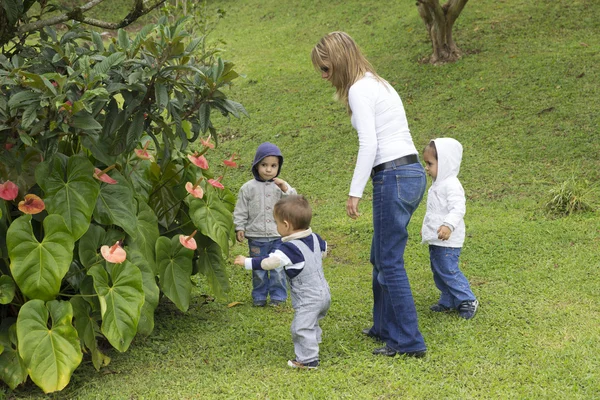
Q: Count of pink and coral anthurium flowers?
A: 11